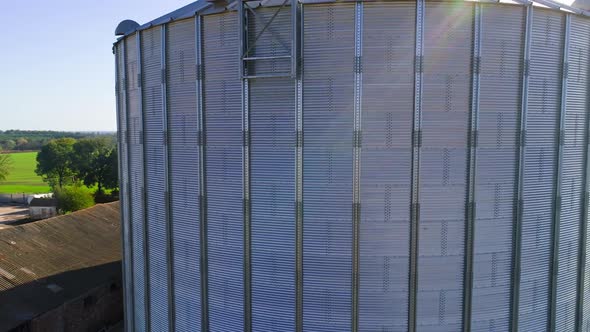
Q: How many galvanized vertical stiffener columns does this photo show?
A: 13